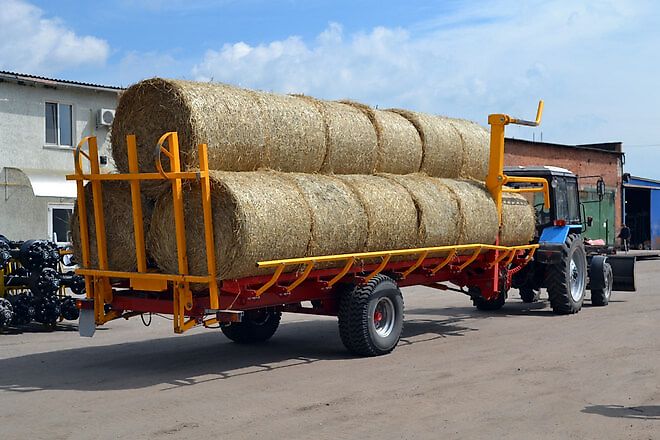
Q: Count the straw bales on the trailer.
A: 13